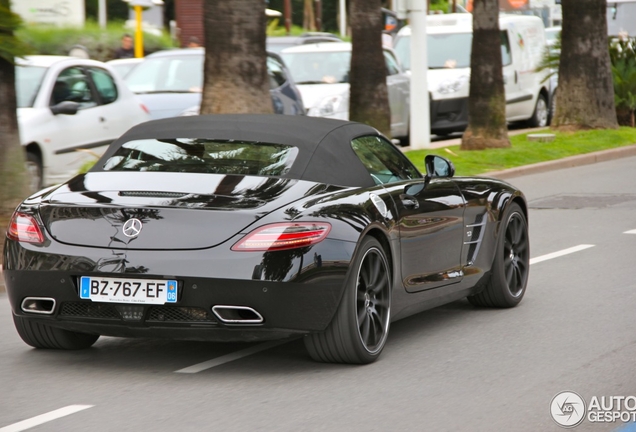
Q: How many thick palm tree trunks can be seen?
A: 5